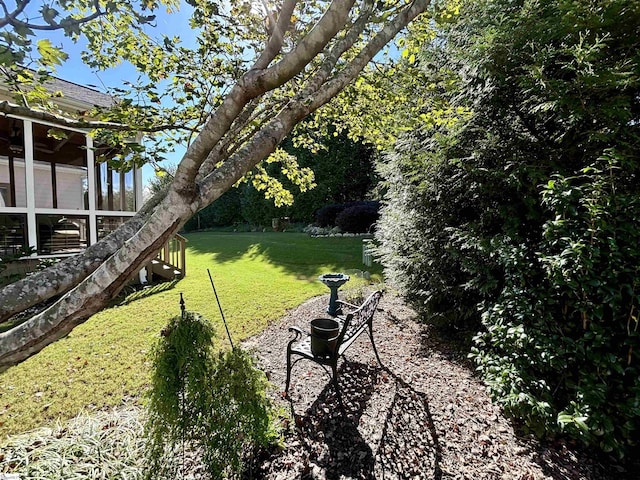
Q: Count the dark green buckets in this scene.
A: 1